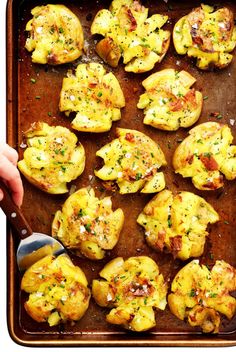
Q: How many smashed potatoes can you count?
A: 13